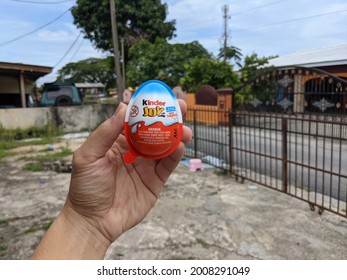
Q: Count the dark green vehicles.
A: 1